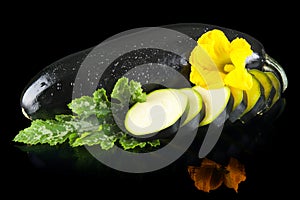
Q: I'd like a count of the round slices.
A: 7